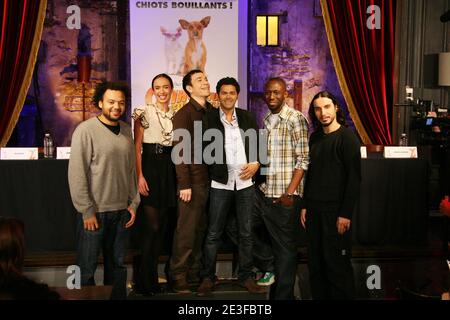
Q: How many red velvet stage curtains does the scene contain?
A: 2